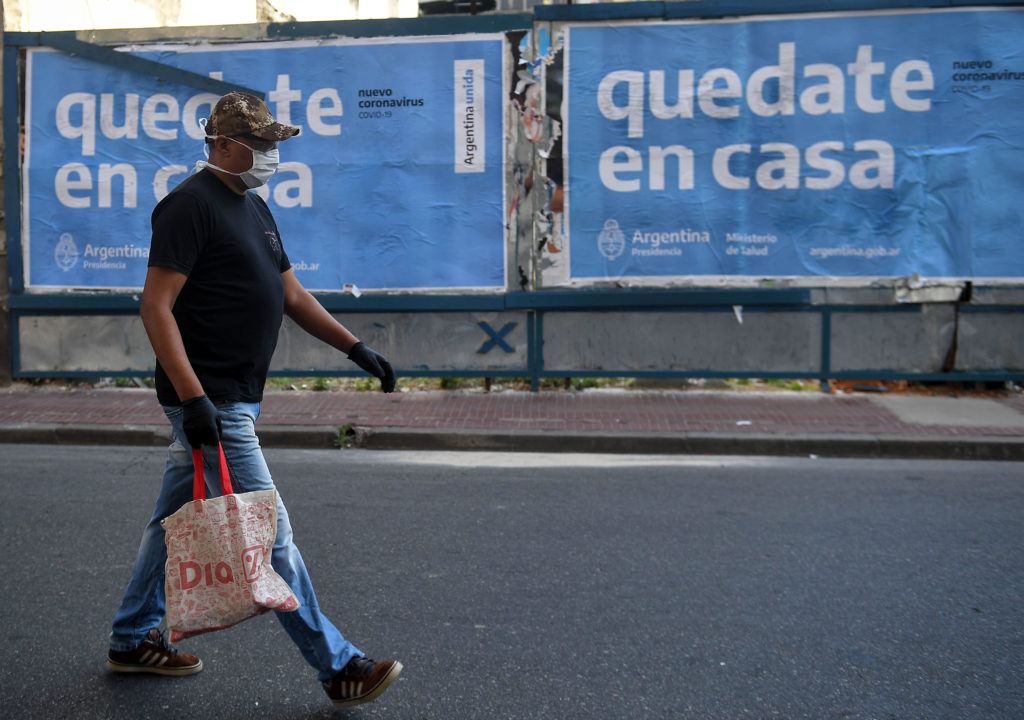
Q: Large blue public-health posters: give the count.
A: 2